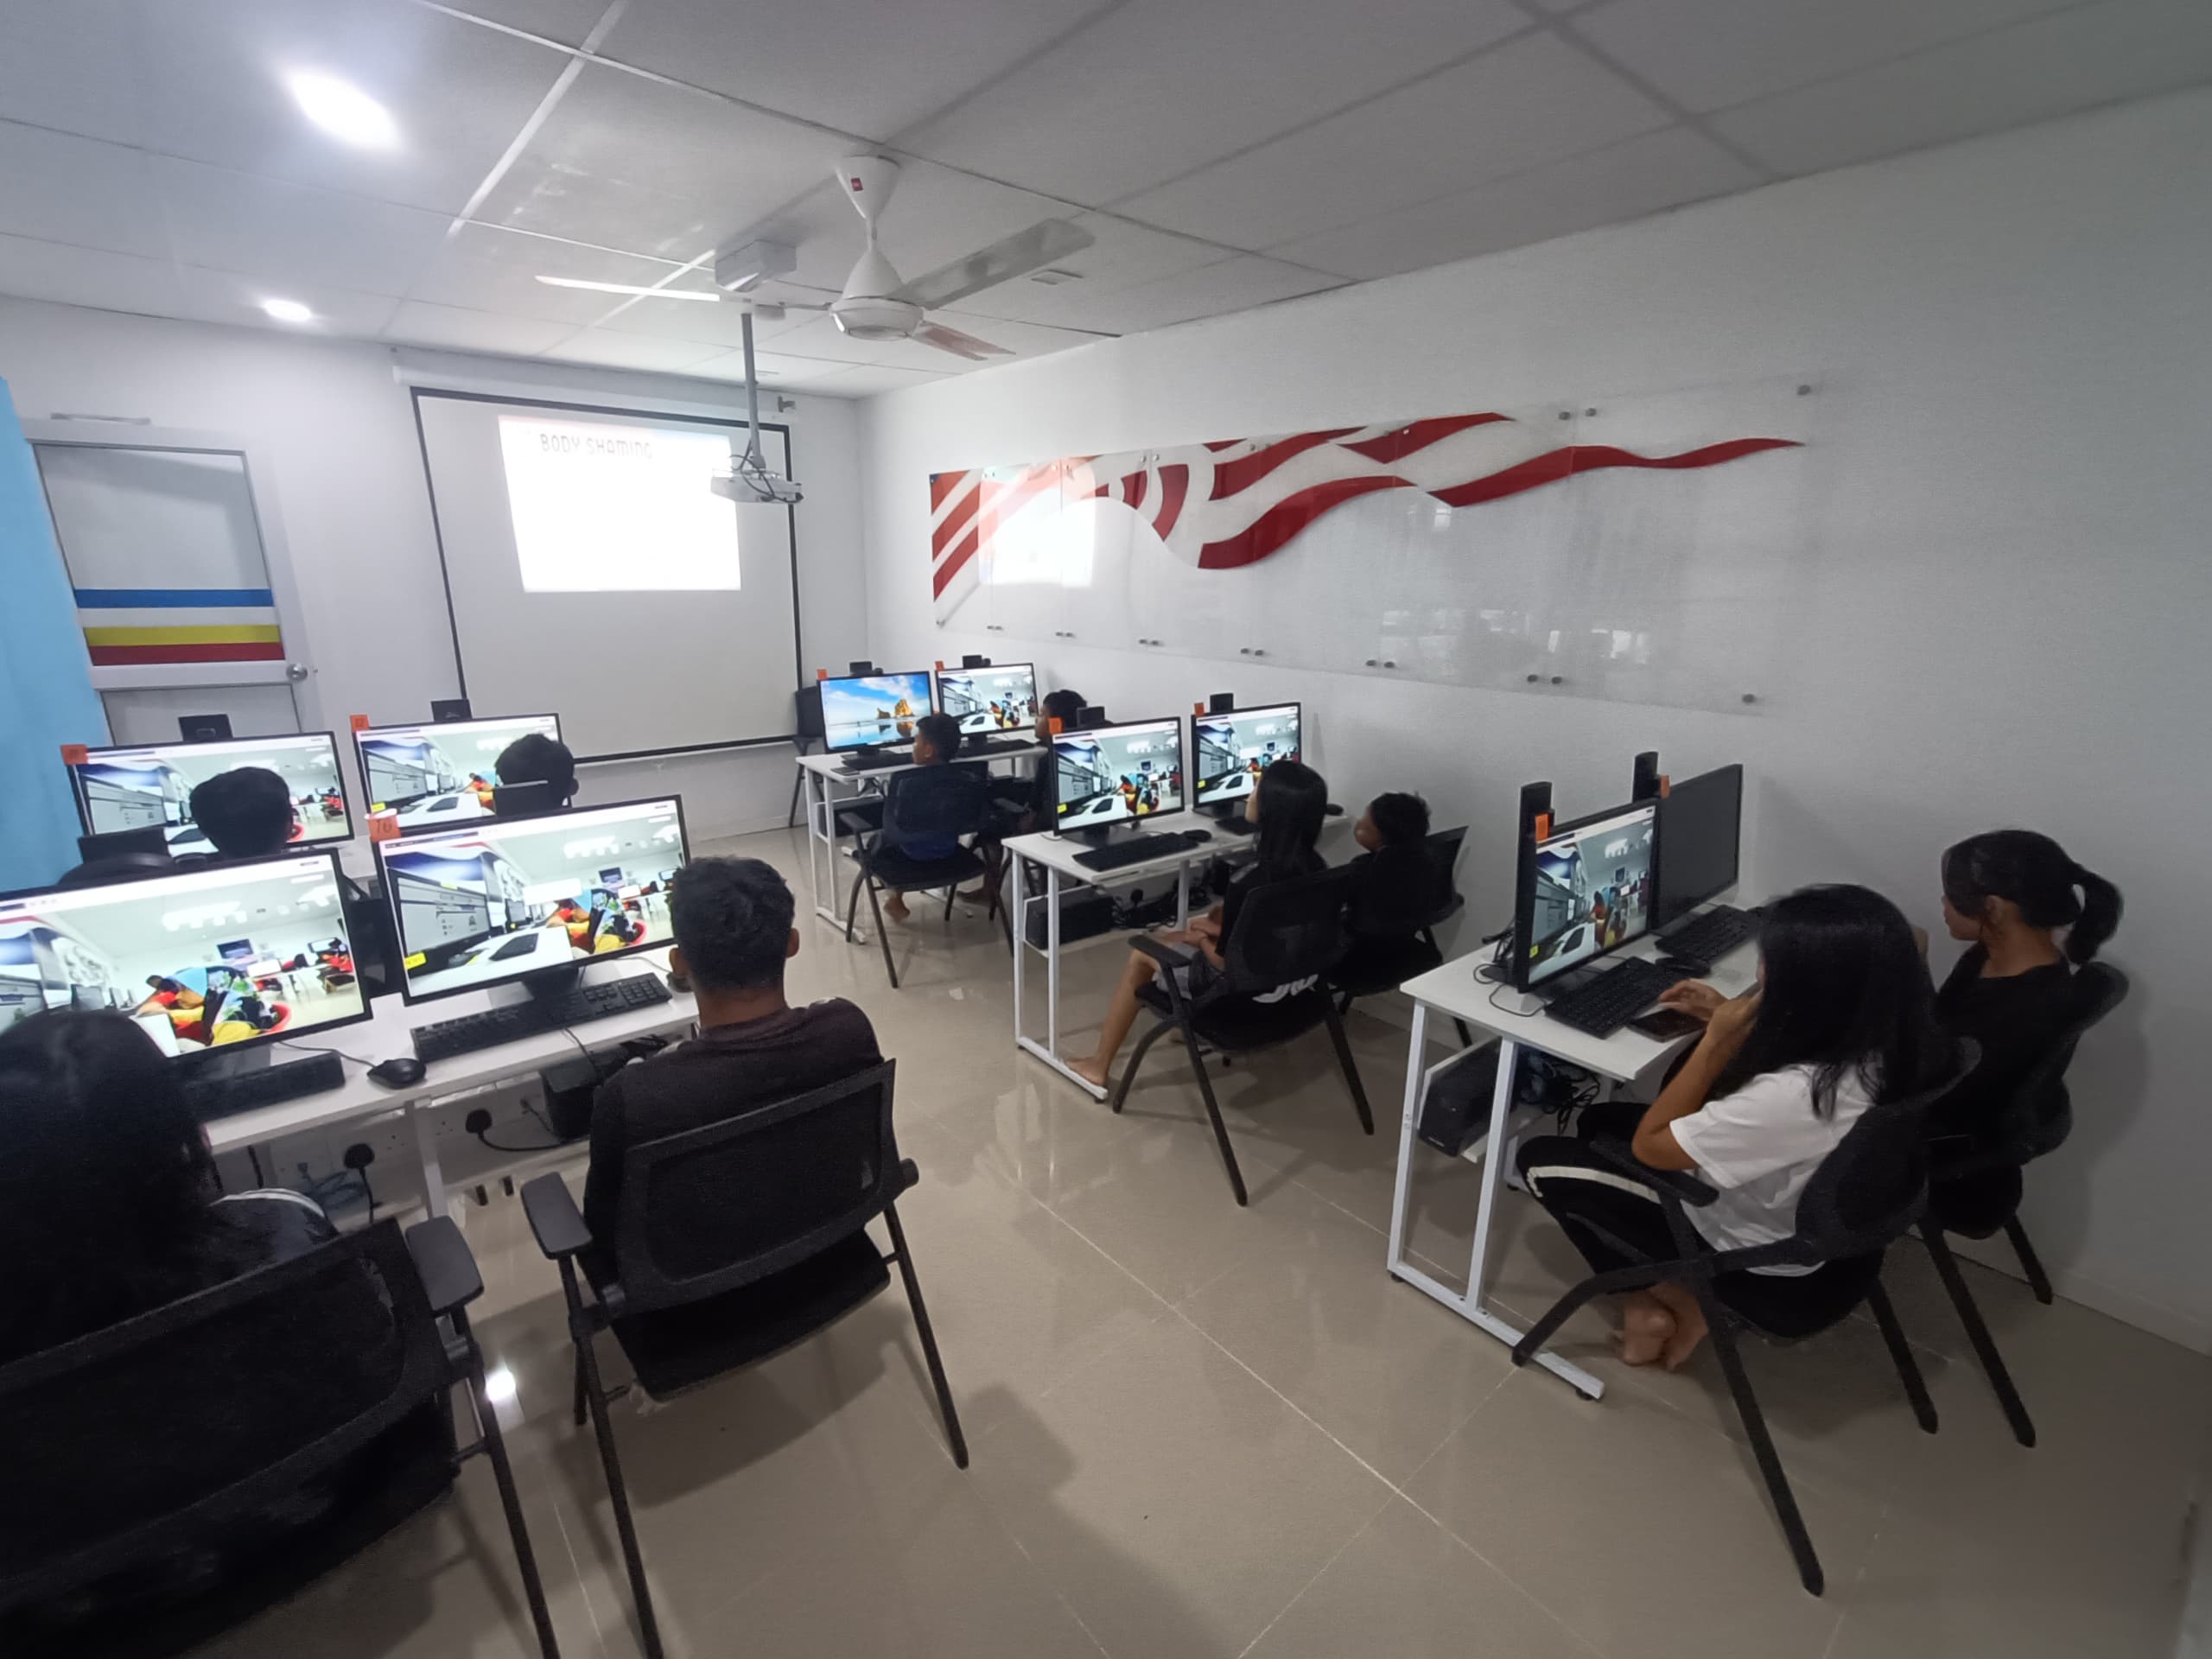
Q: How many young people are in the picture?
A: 10